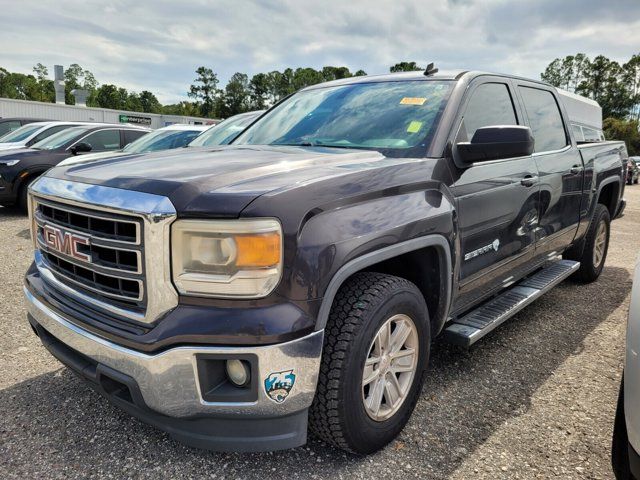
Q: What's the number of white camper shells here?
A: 1